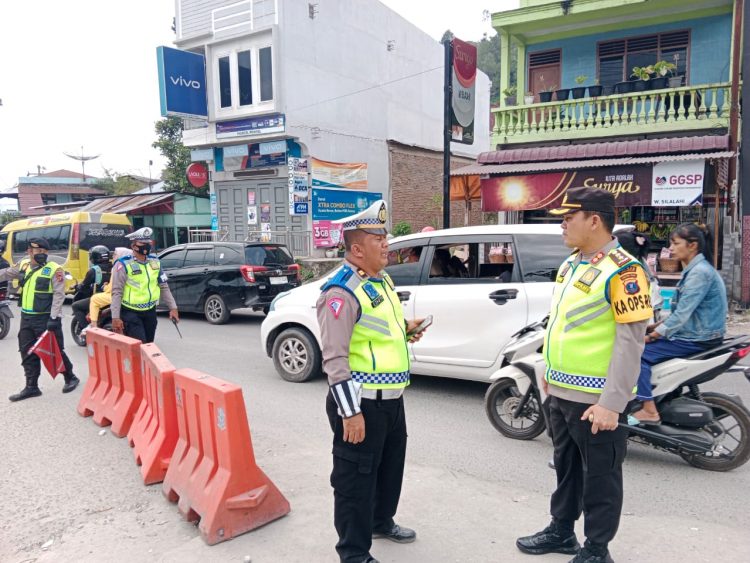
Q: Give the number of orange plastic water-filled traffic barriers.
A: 3